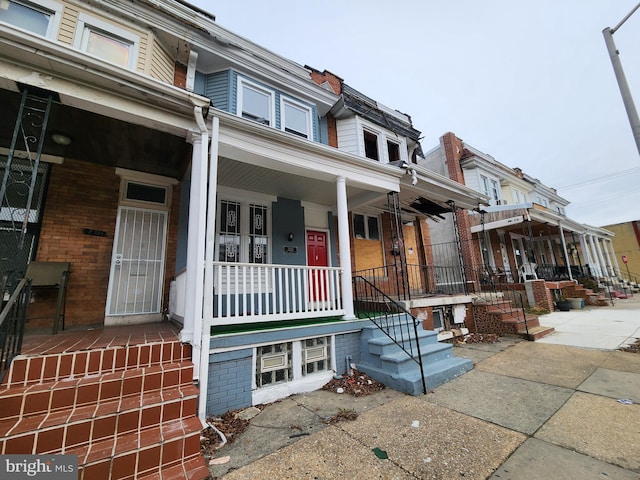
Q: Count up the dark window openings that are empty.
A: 2